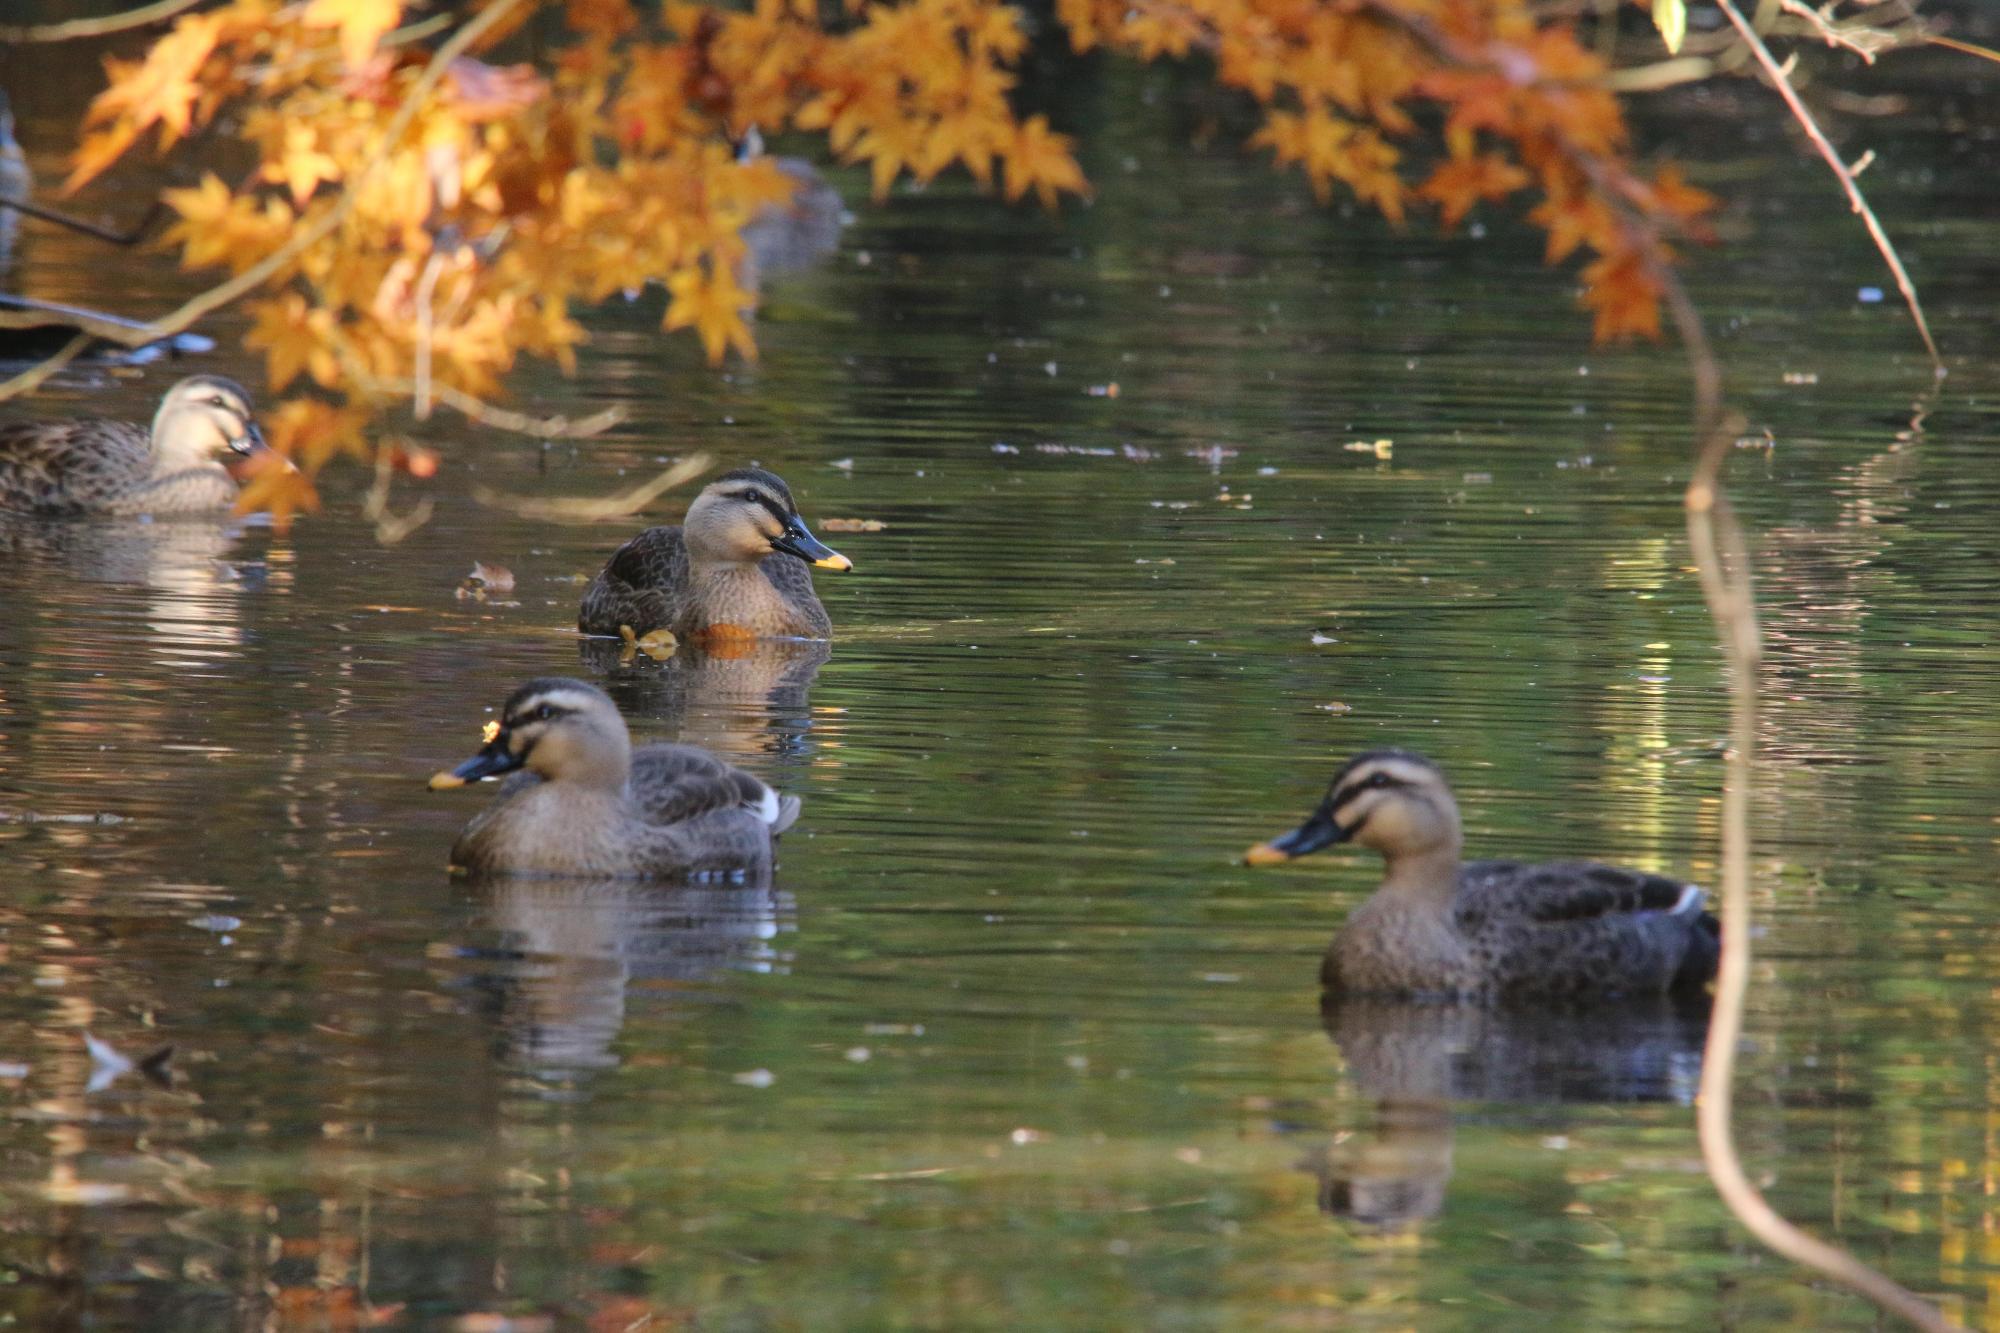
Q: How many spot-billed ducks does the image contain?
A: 4